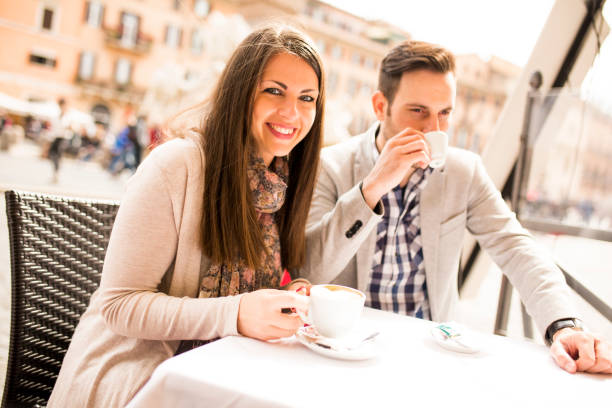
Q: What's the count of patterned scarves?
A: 1